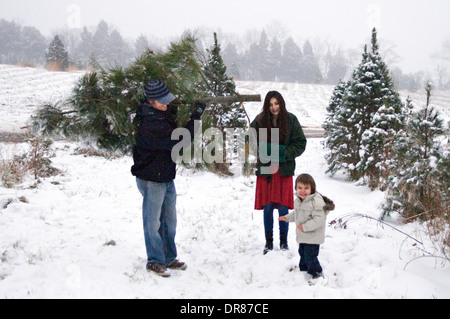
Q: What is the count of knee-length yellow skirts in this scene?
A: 0